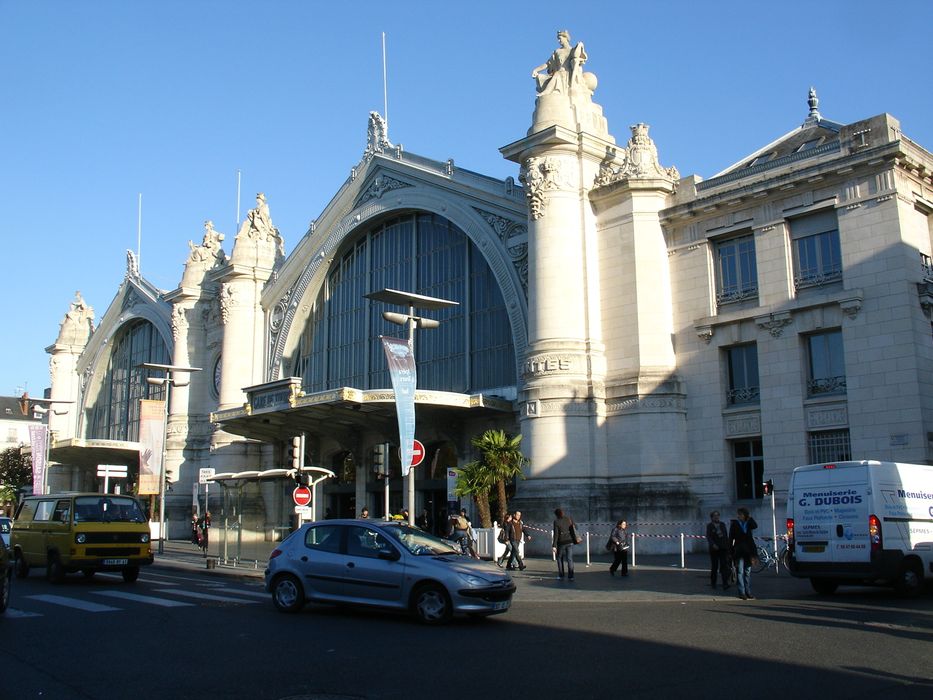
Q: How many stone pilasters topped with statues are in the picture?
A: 4